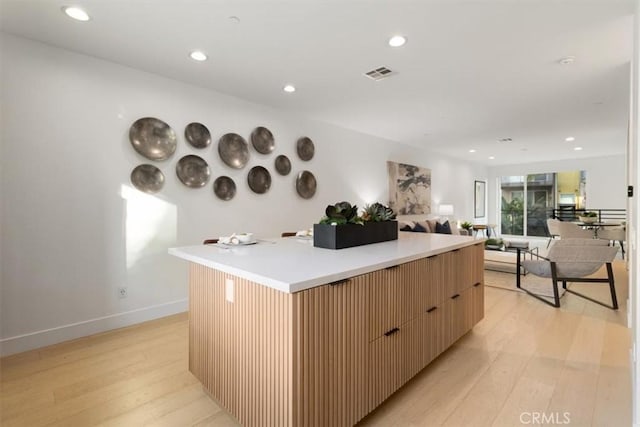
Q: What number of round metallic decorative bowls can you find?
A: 11